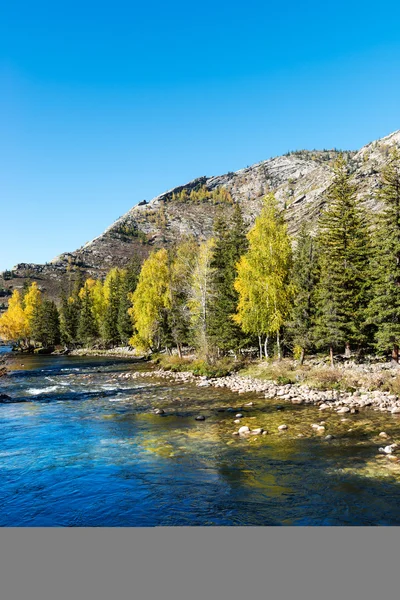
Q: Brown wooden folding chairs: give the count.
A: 0